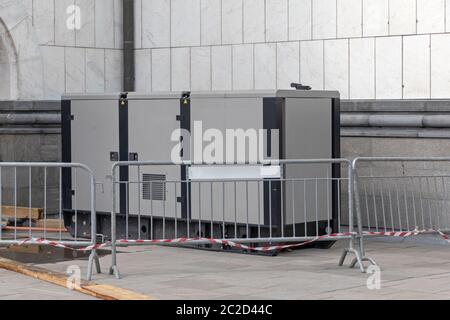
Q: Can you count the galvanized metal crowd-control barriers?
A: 3